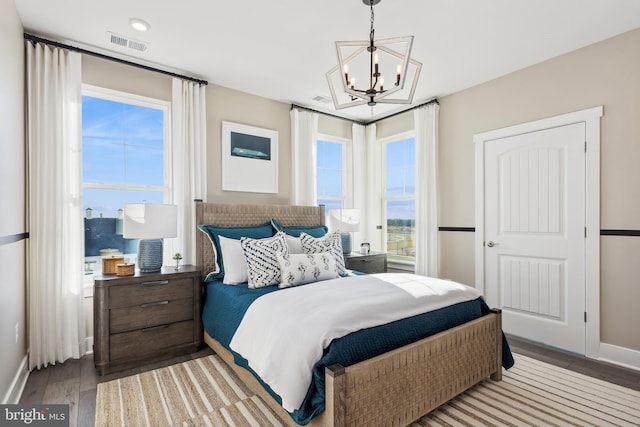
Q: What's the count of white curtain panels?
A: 6